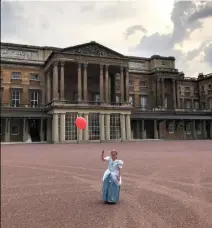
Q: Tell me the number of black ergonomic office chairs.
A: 0